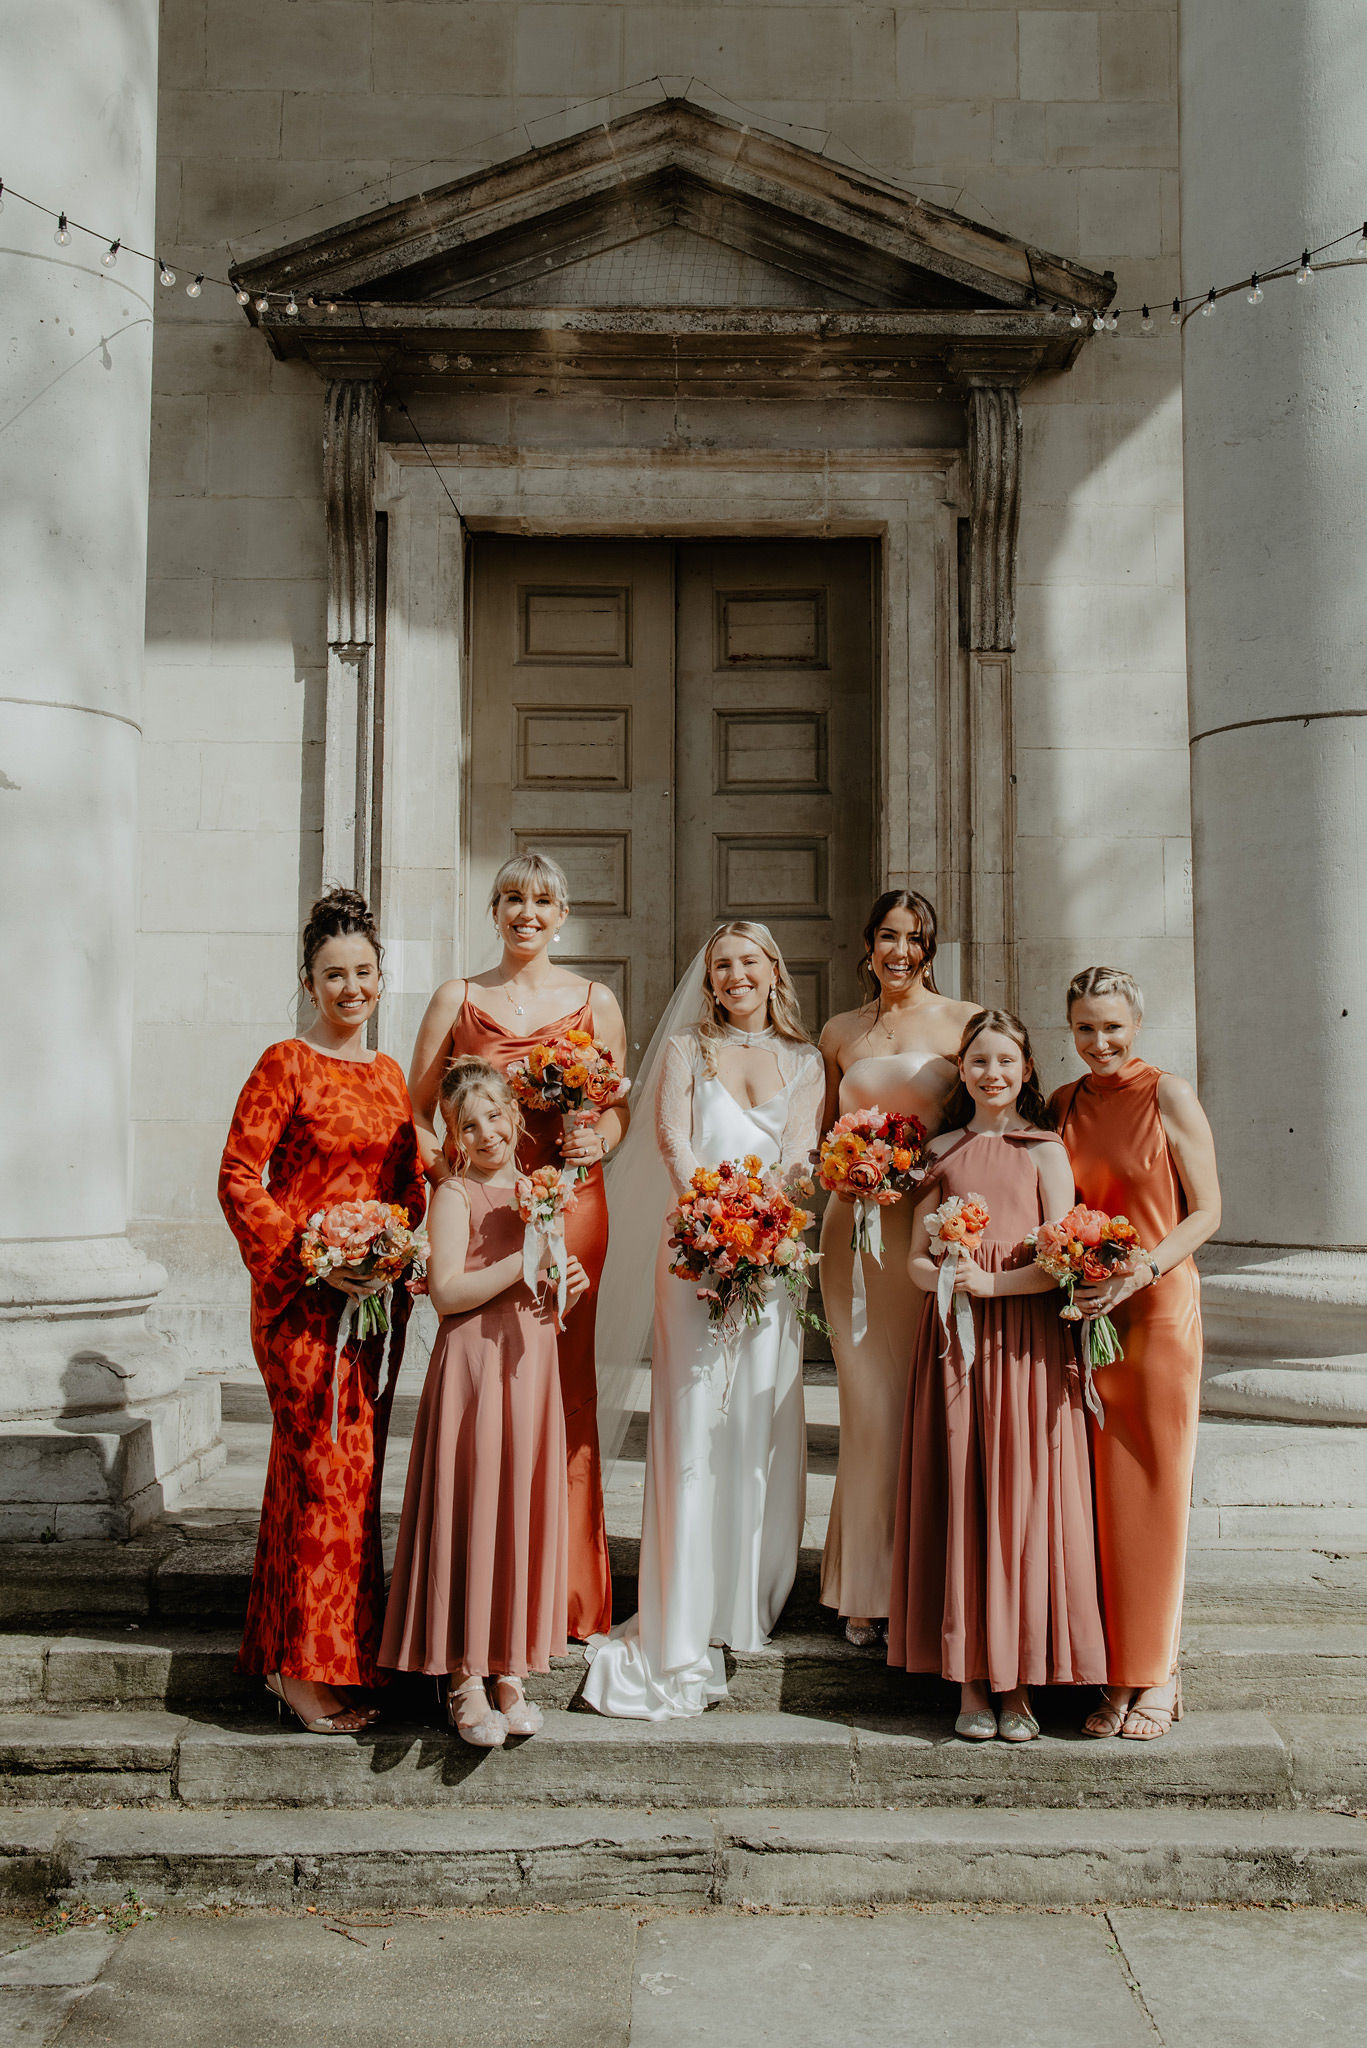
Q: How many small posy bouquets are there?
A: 2